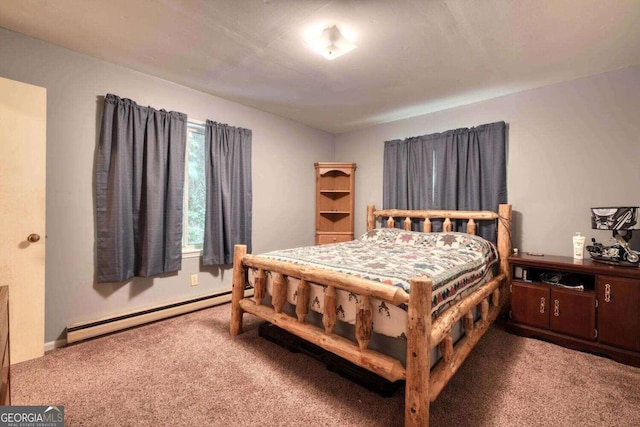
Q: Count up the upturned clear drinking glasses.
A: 0